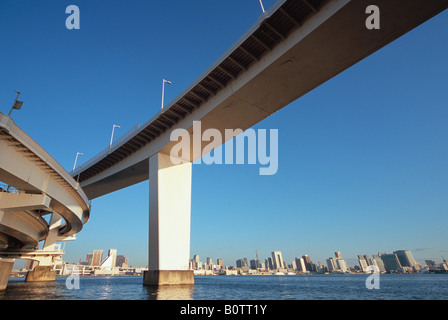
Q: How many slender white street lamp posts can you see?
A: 4